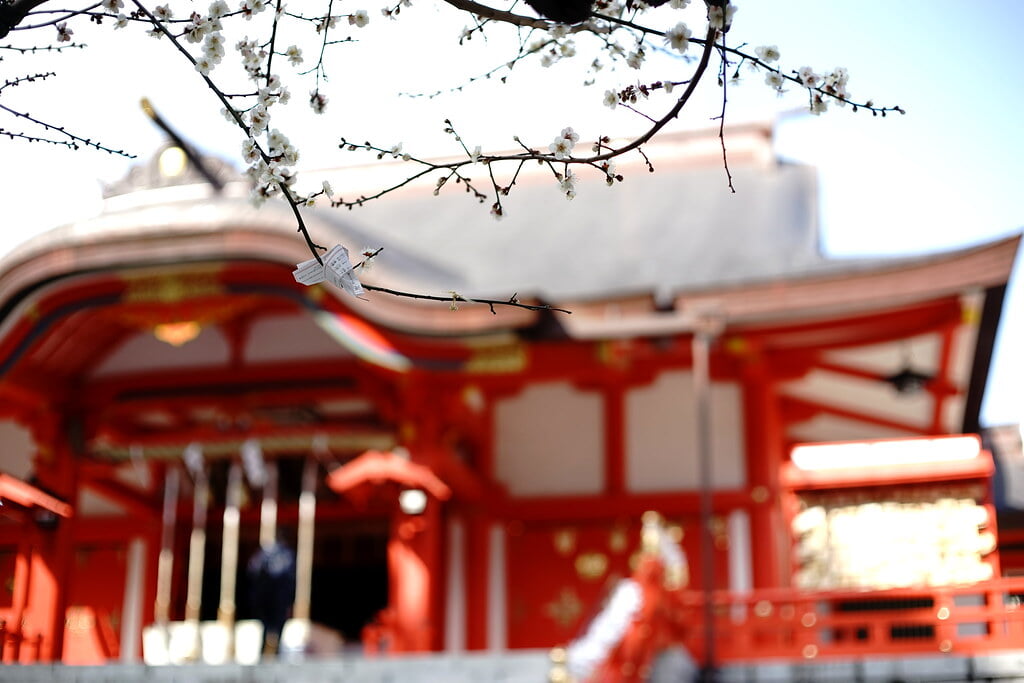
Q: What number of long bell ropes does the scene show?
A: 5